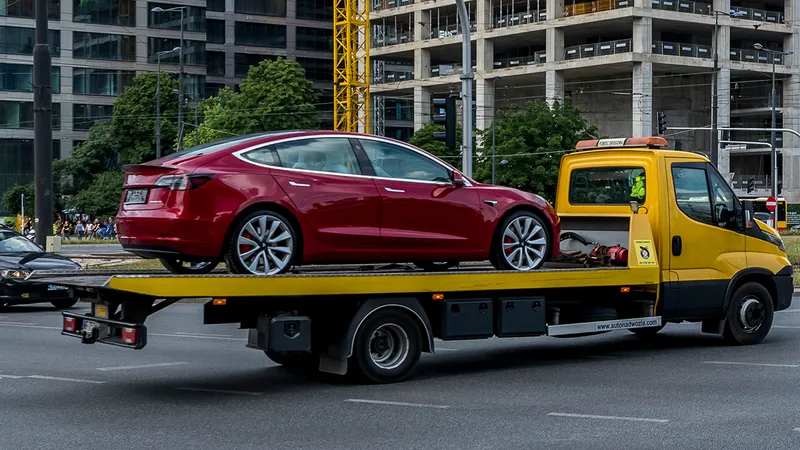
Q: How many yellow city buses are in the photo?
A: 1